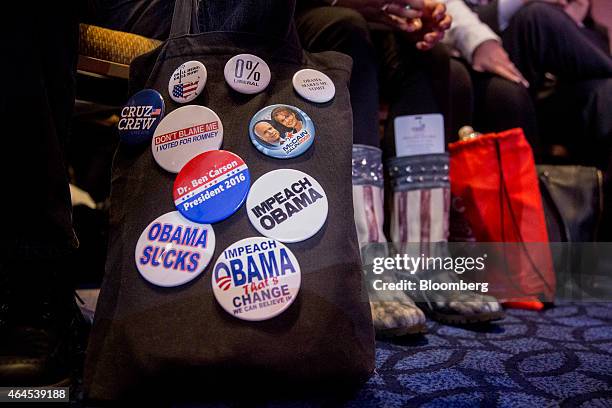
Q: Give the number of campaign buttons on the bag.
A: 10